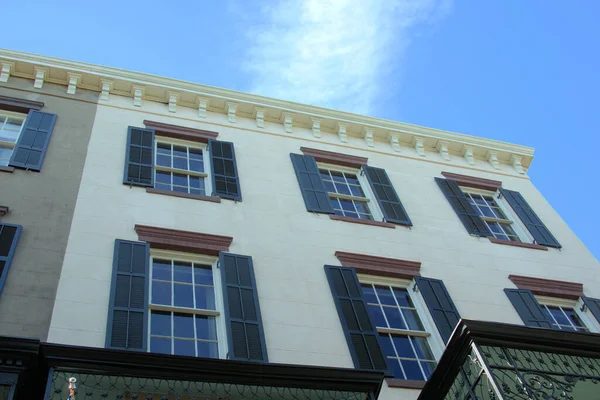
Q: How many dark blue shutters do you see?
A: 14